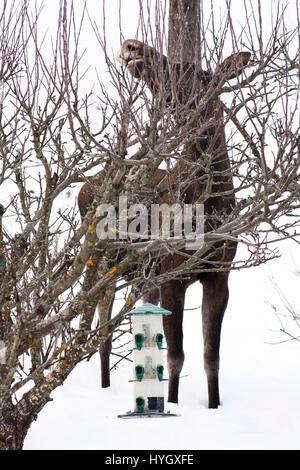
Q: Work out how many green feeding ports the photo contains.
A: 5